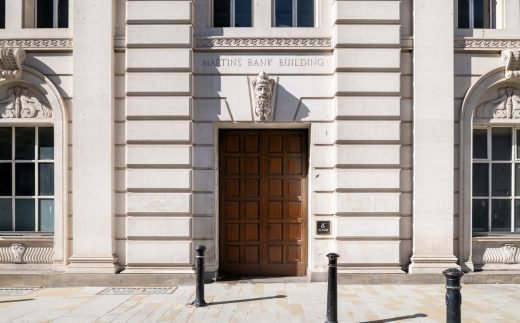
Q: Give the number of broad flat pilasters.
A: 2